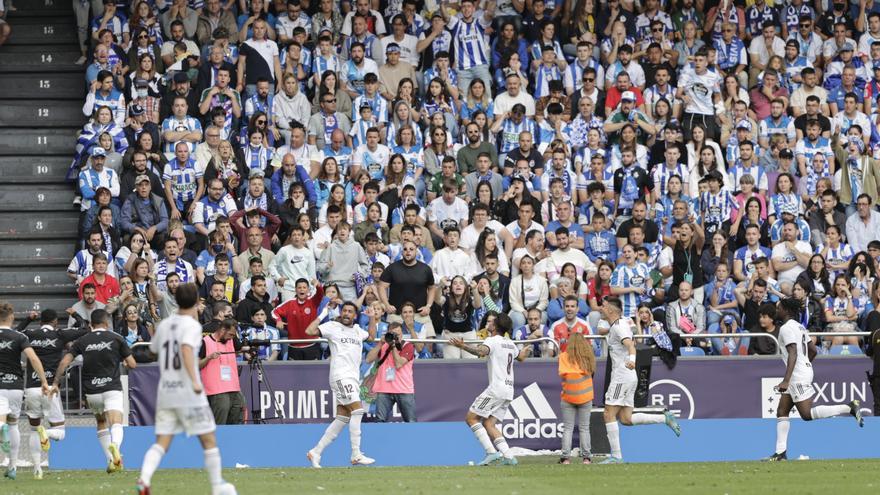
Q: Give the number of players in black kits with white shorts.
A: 3